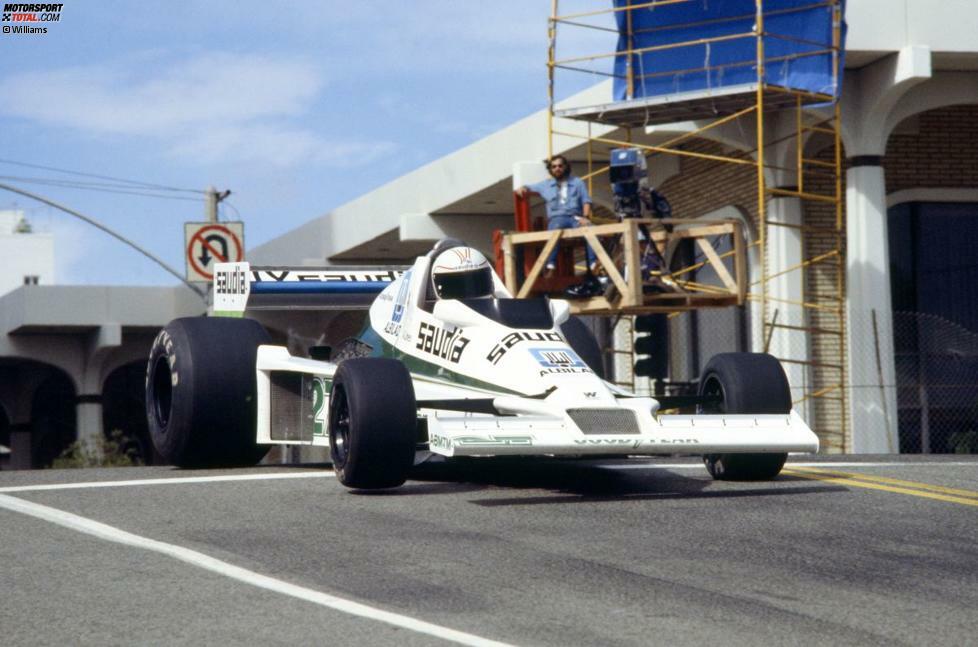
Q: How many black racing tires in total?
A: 4